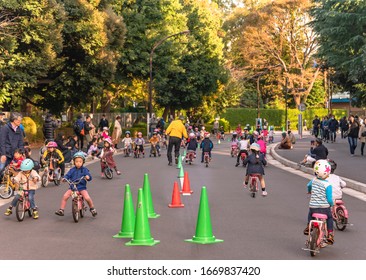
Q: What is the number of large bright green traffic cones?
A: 4